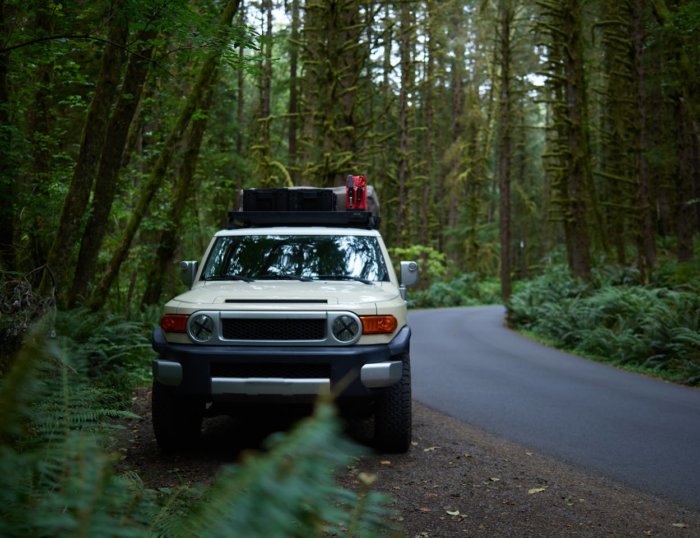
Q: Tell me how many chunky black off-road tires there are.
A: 2